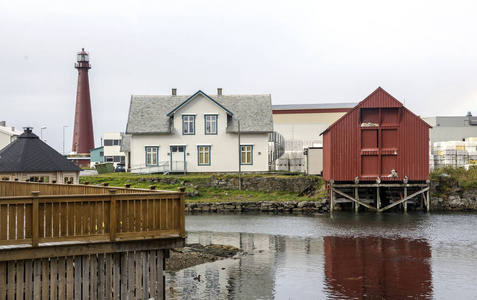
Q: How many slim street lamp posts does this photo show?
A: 2